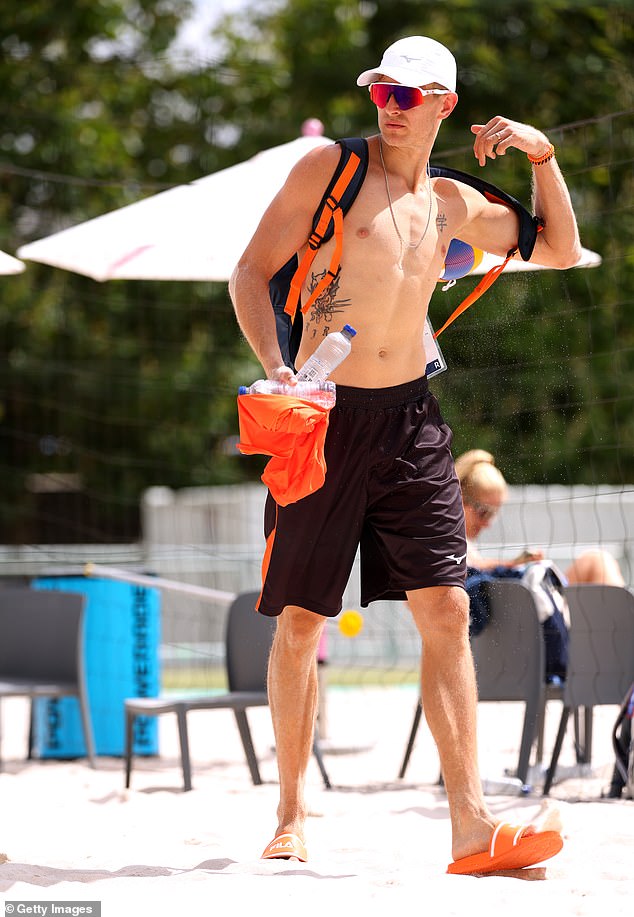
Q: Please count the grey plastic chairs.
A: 4